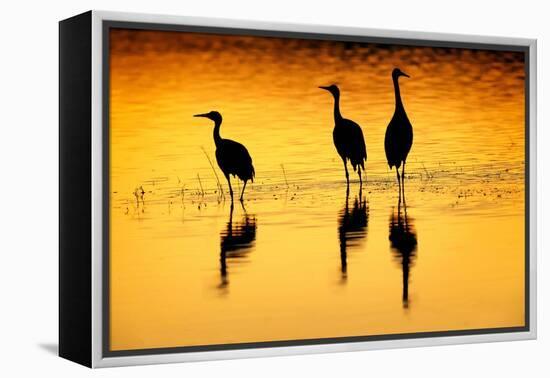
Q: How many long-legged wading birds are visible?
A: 3